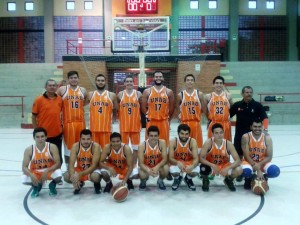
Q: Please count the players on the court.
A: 13